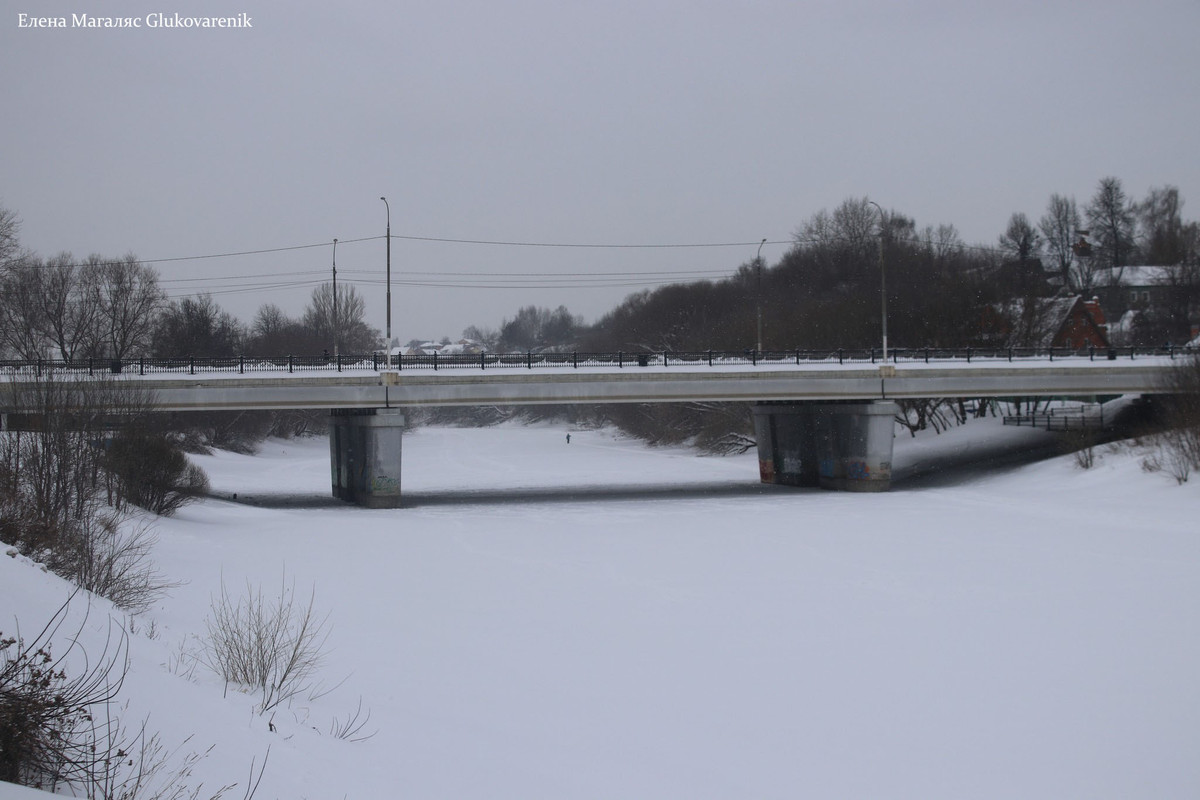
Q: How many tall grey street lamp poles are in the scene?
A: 4